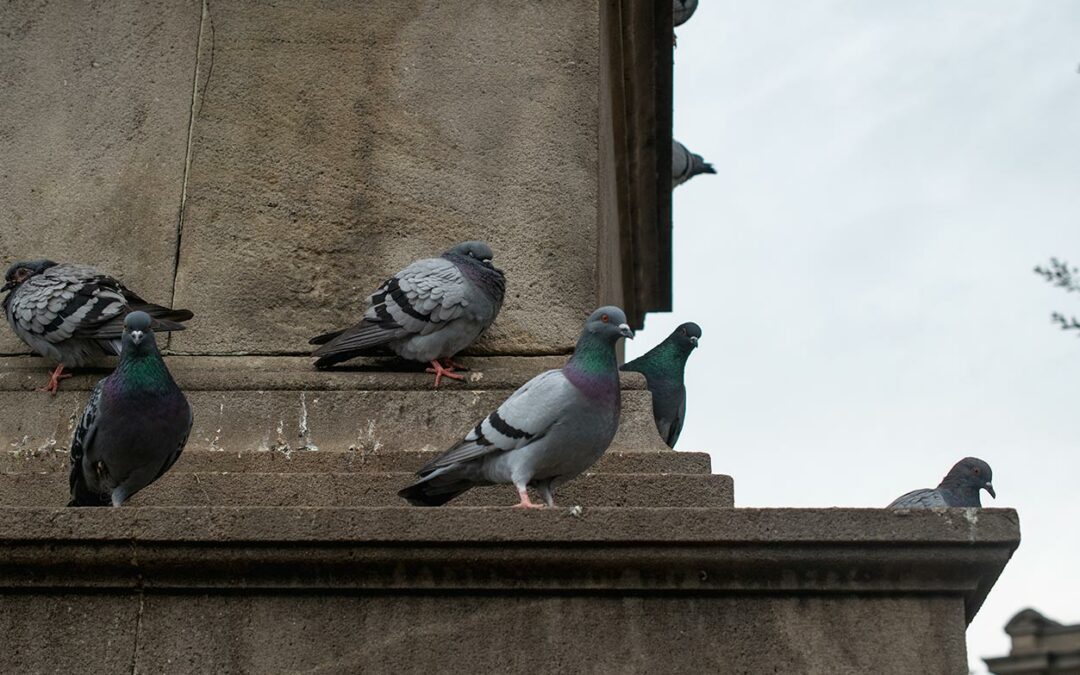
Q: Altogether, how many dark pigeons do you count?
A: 2